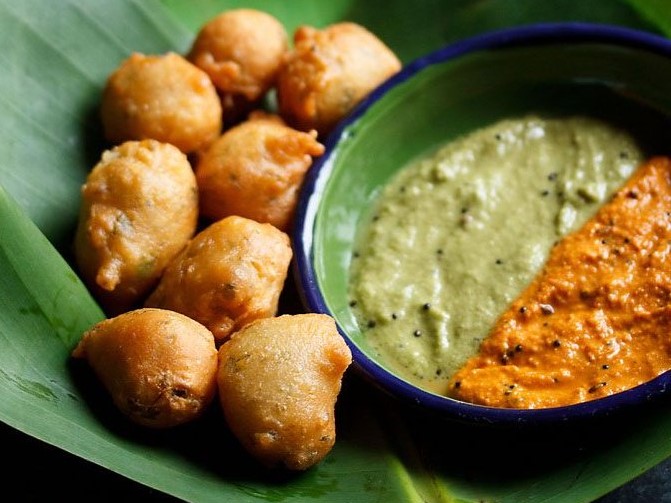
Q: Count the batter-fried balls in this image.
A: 8